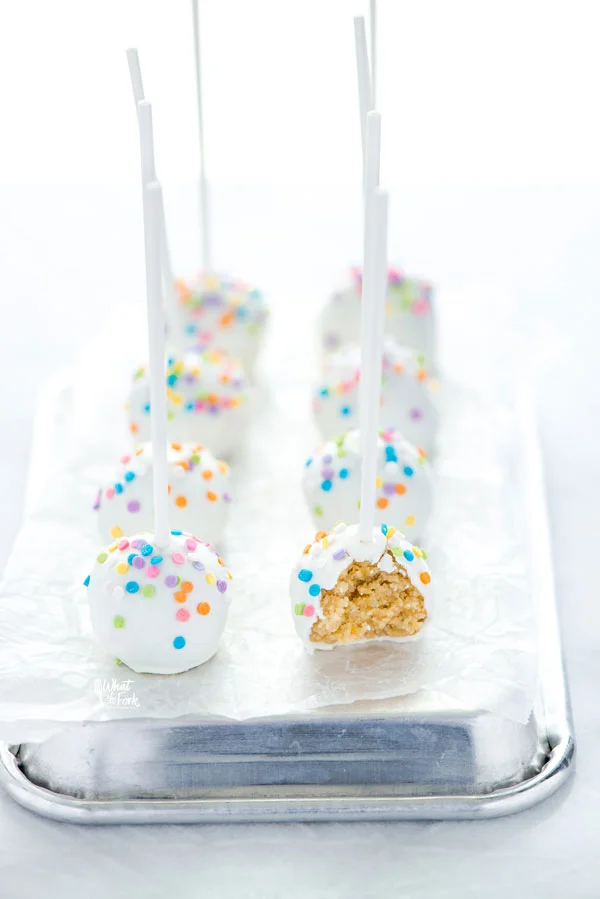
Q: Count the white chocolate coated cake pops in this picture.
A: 8